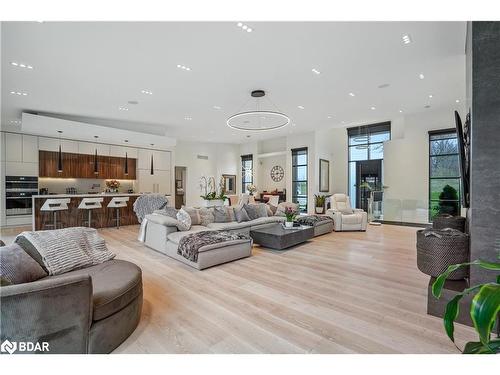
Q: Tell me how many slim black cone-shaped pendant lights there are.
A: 4